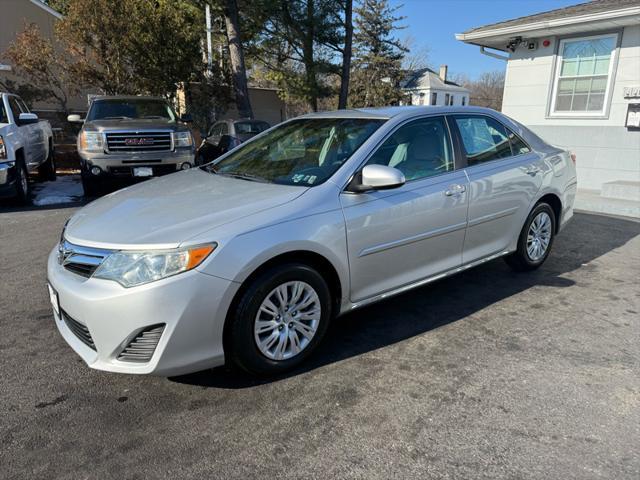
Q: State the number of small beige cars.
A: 0